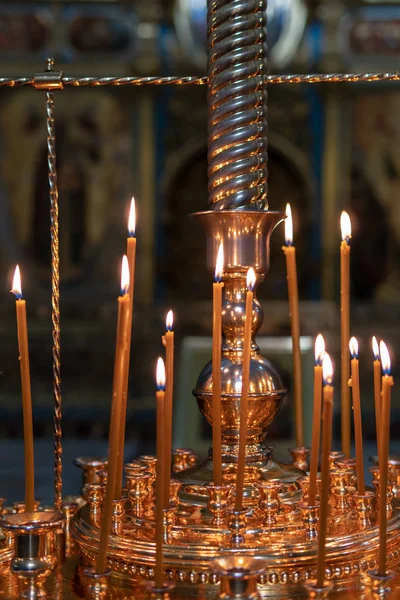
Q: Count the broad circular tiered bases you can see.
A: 1